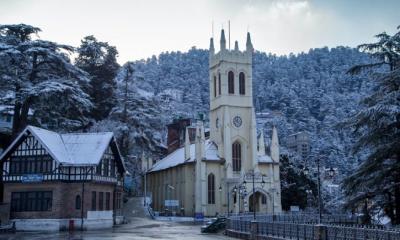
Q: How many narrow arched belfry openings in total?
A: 4